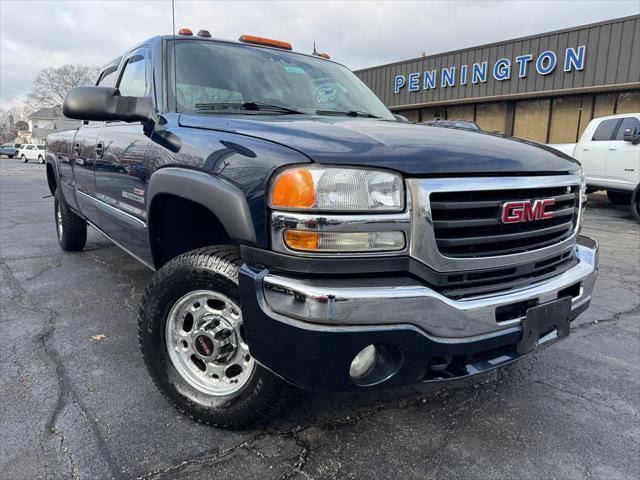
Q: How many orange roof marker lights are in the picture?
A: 3